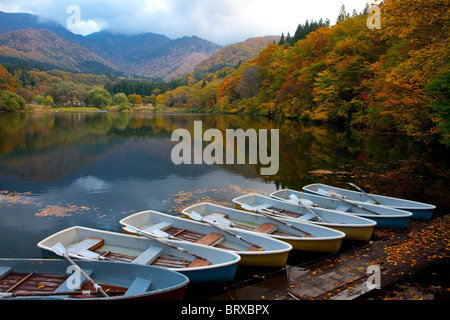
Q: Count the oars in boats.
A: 14